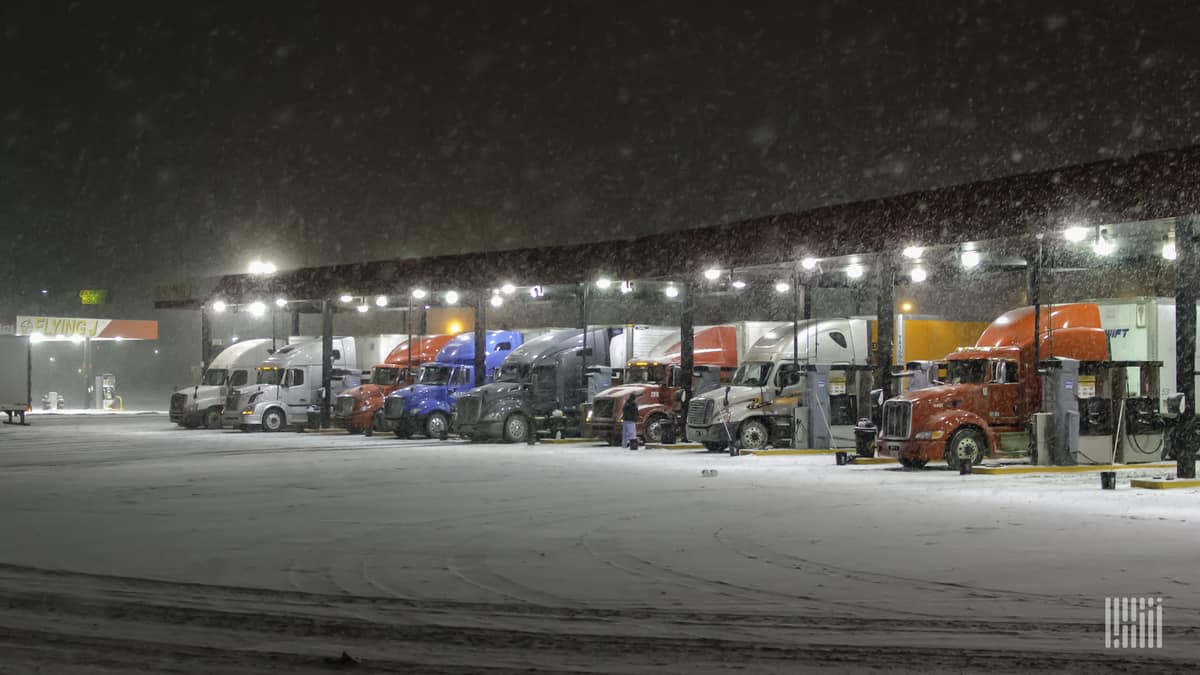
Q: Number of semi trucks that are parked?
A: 8